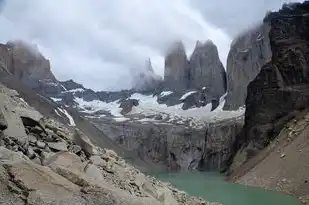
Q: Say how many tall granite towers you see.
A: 3